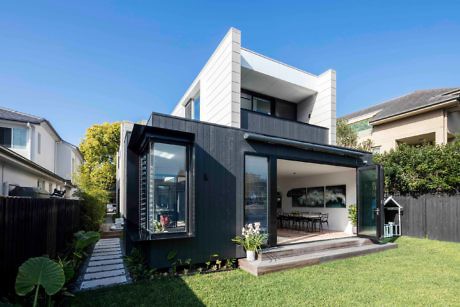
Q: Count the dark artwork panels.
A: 3